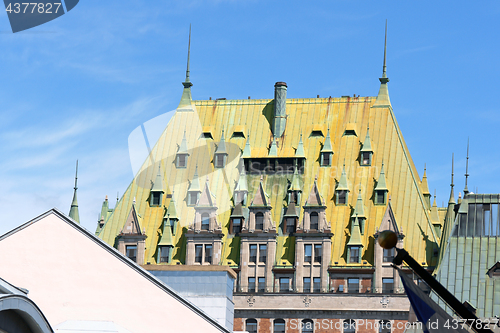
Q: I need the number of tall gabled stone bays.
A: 5